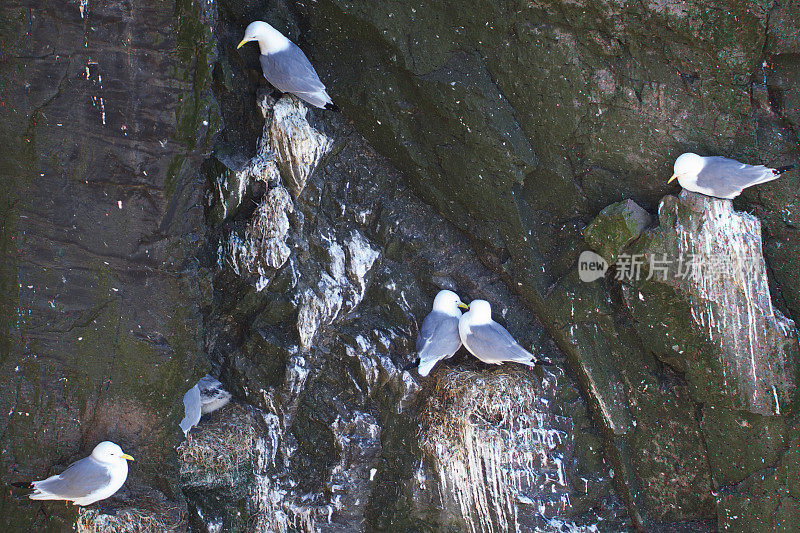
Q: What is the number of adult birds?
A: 5